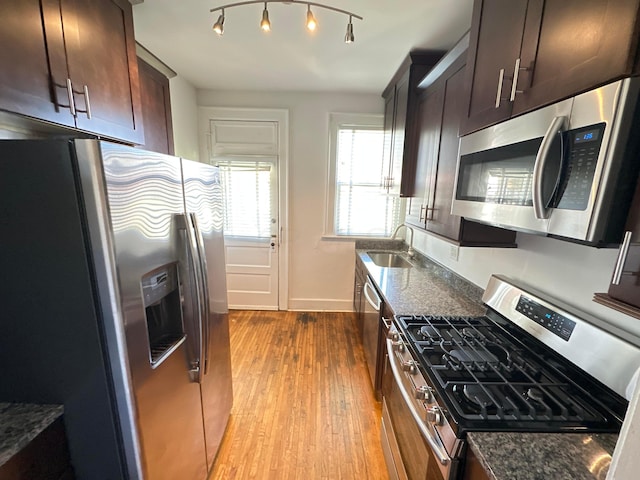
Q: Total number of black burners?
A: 5